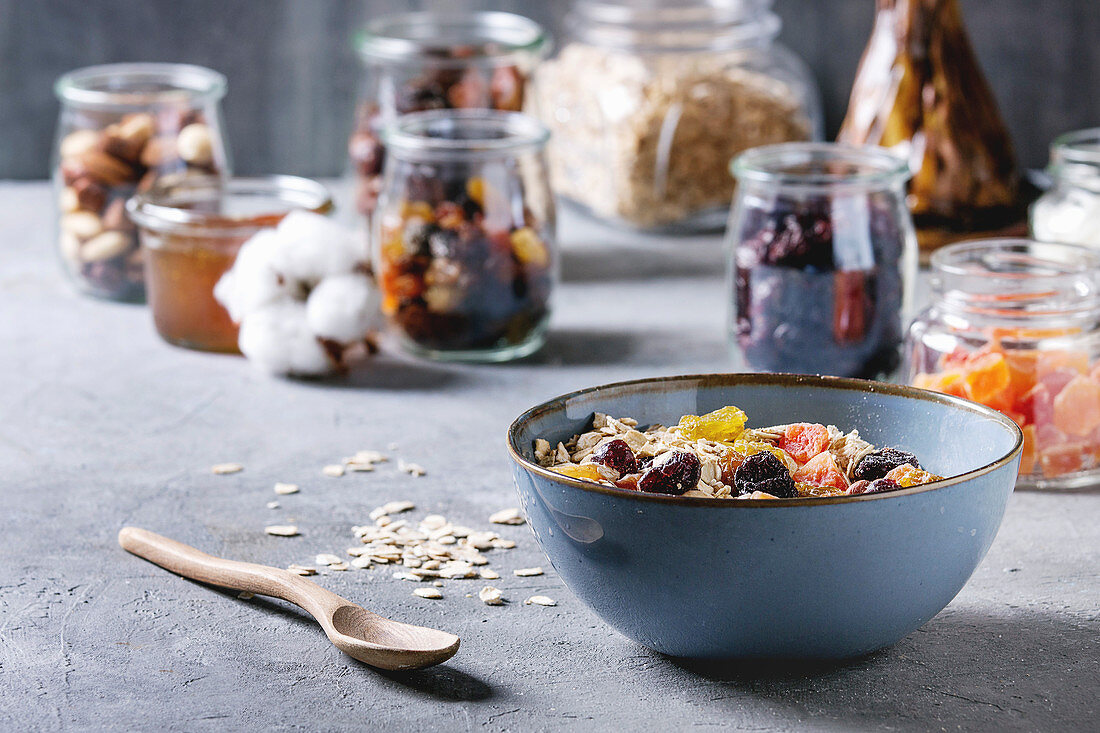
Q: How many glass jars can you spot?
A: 8